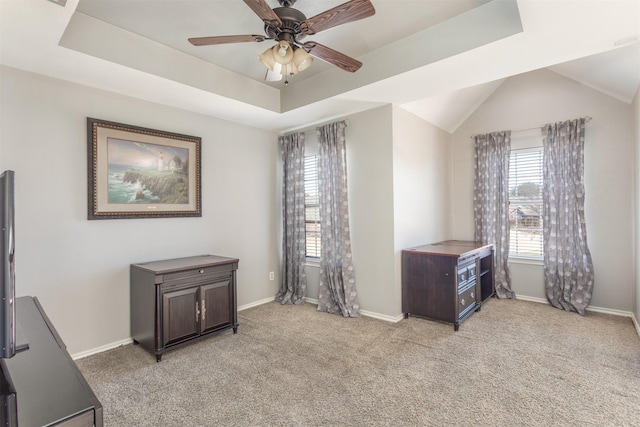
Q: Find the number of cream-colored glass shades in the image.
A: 4